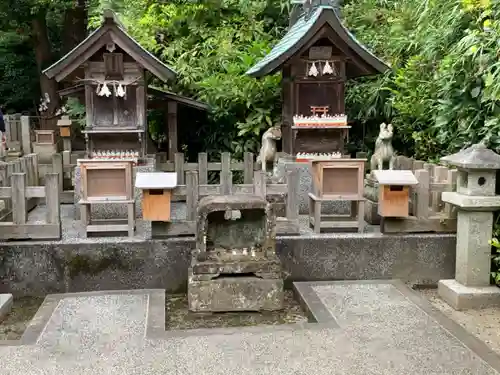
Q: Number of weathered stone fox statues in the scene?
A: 2